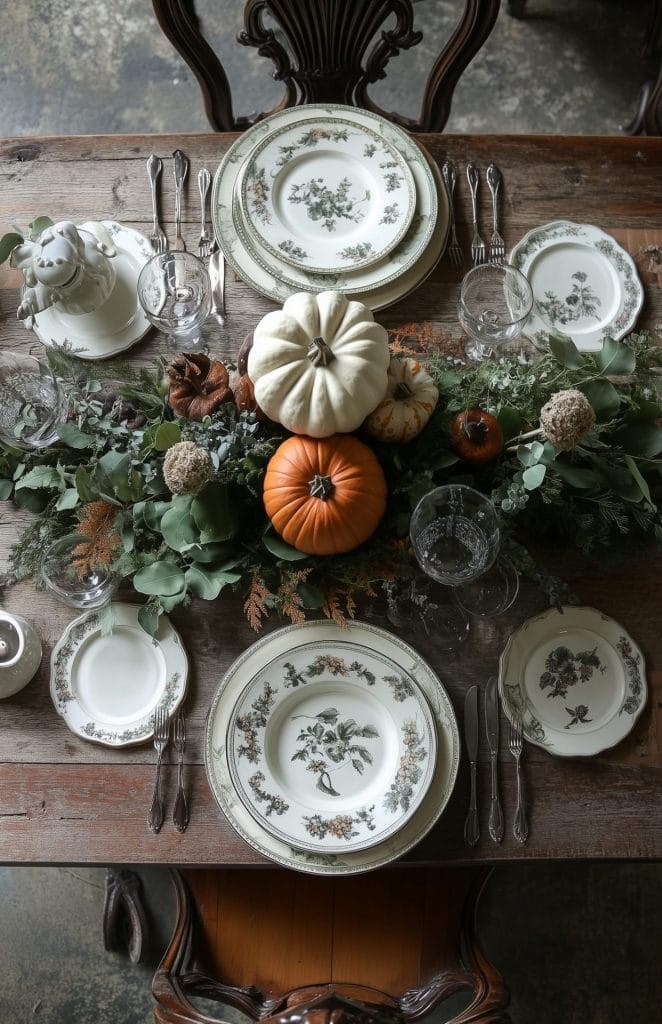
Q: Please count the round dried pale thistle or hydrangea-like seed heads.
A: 2